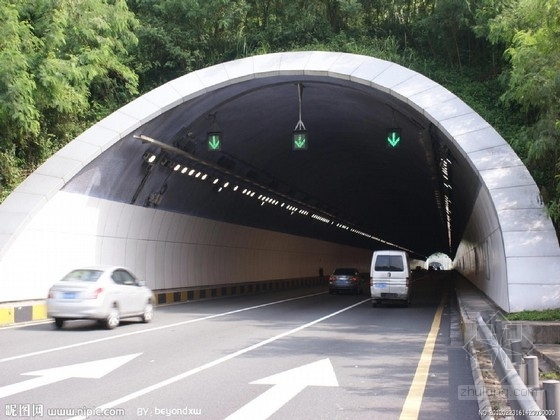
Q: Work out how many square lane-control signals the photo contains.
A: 3